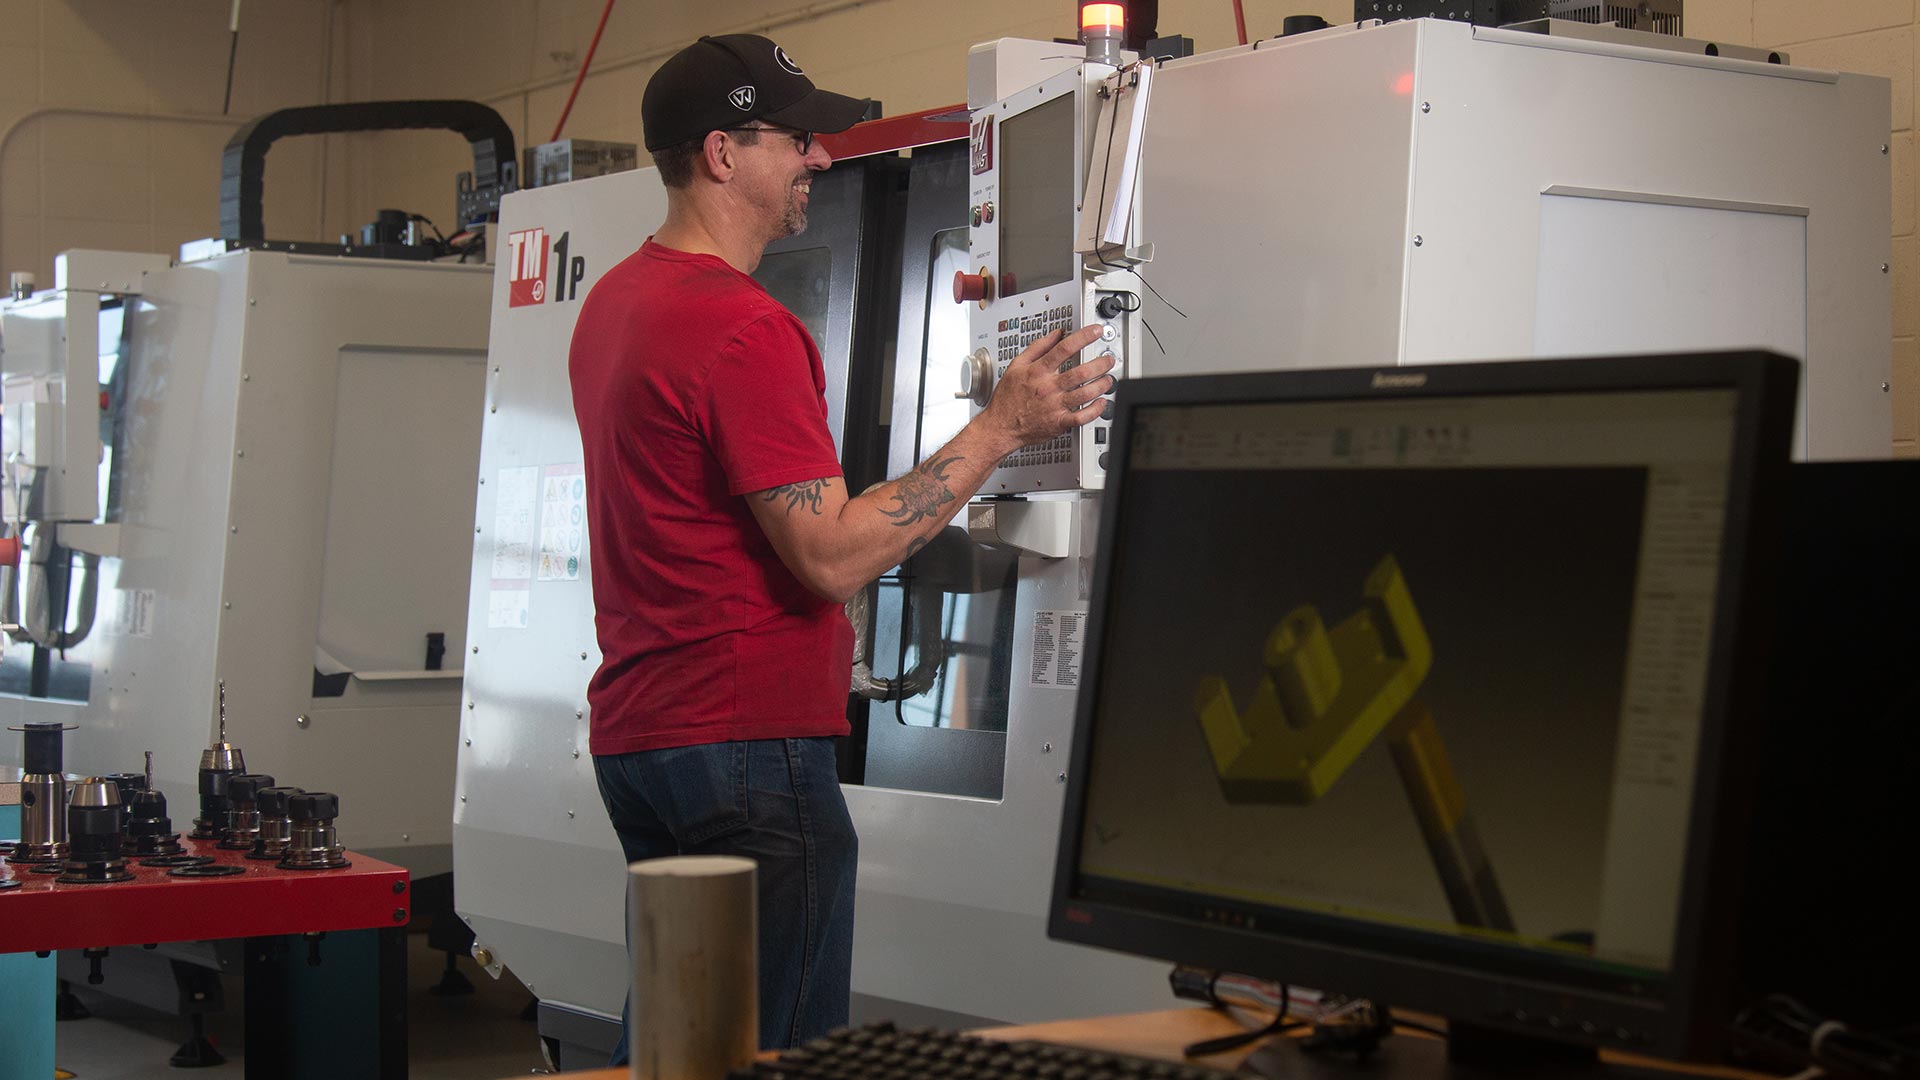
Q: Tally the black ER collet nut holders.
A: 3